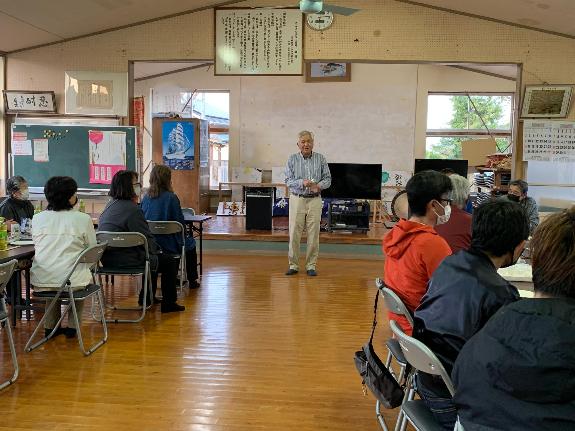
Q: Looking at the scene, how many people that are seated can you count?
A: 9